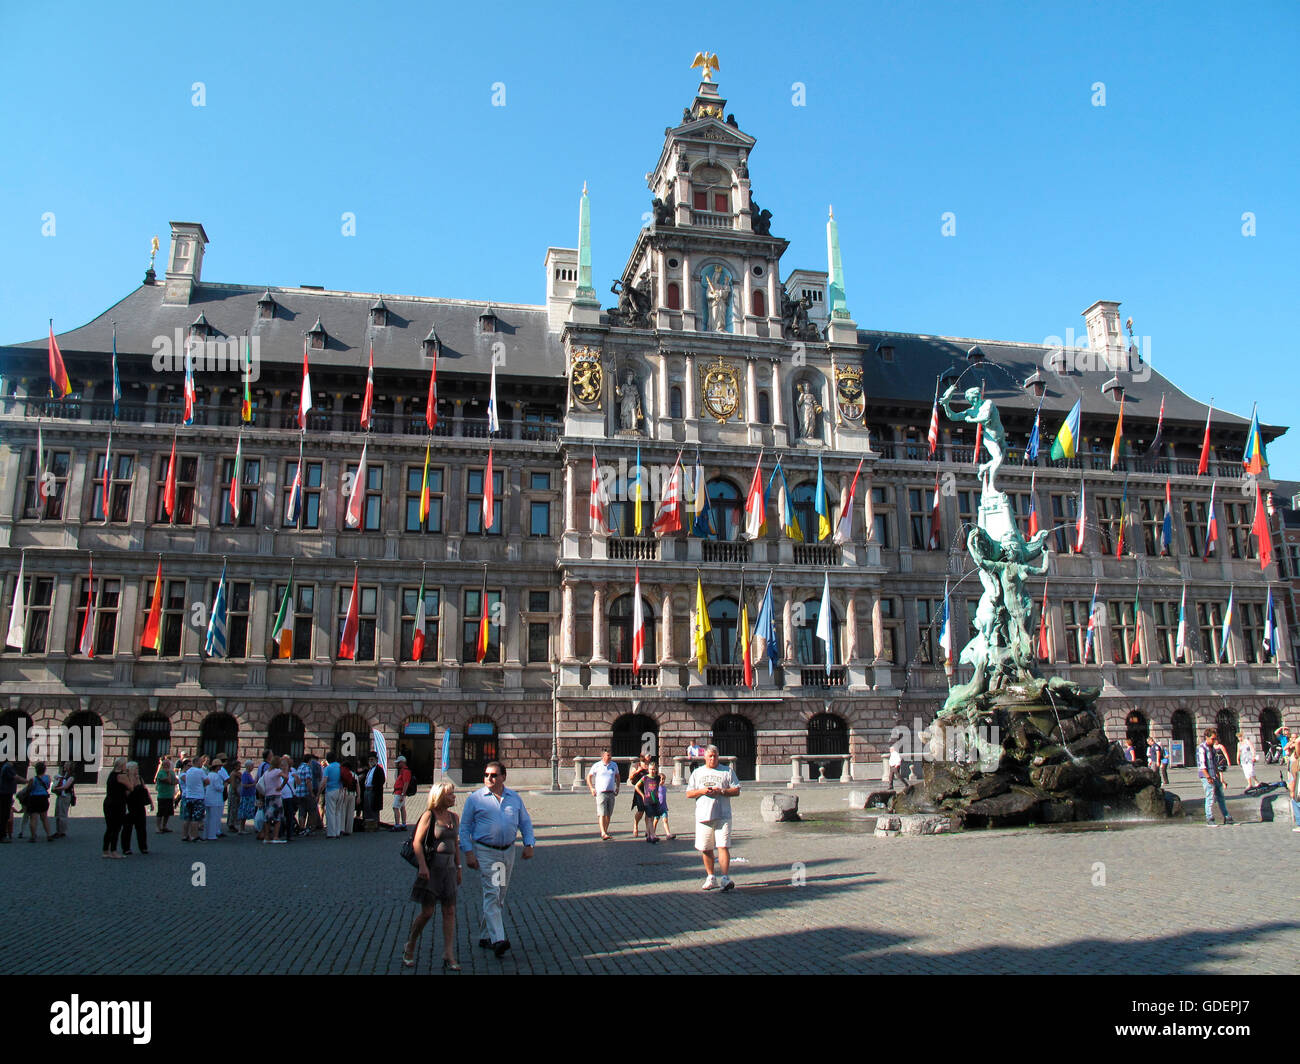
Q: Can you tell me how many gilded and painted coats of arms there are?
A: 3